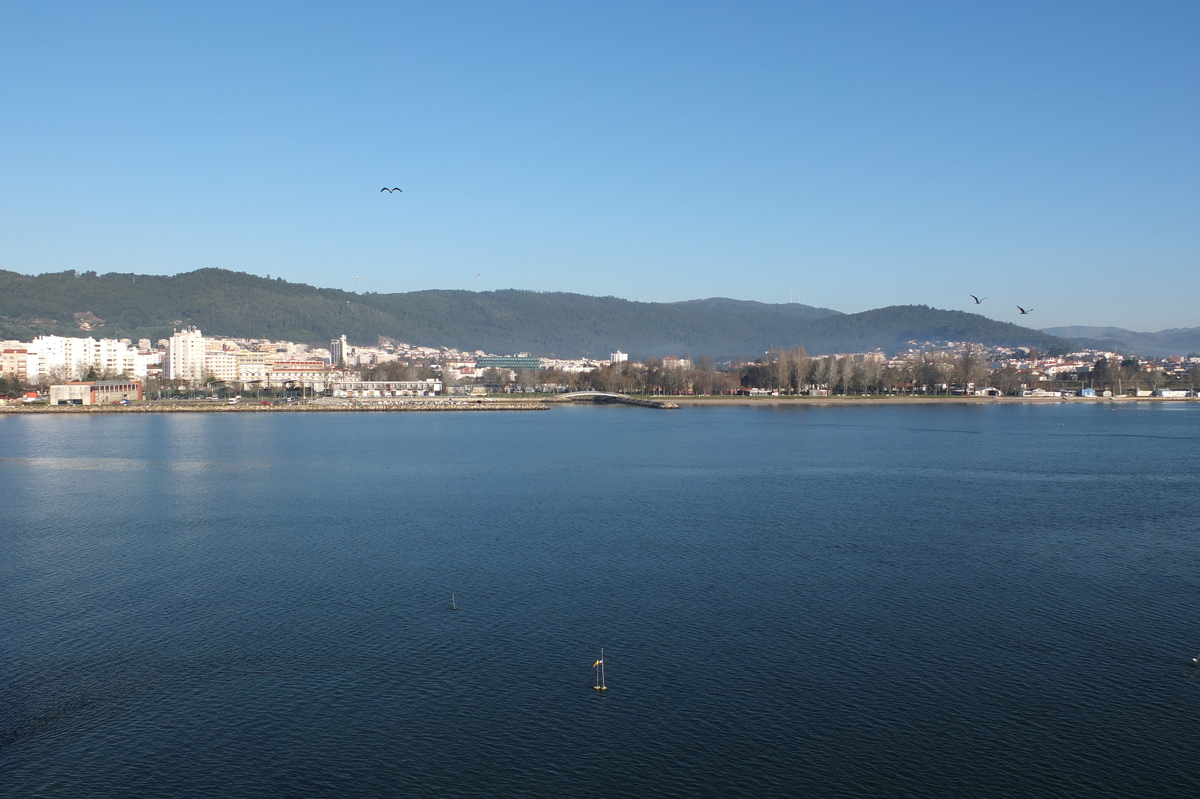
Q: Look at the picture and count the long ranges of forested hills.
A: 1